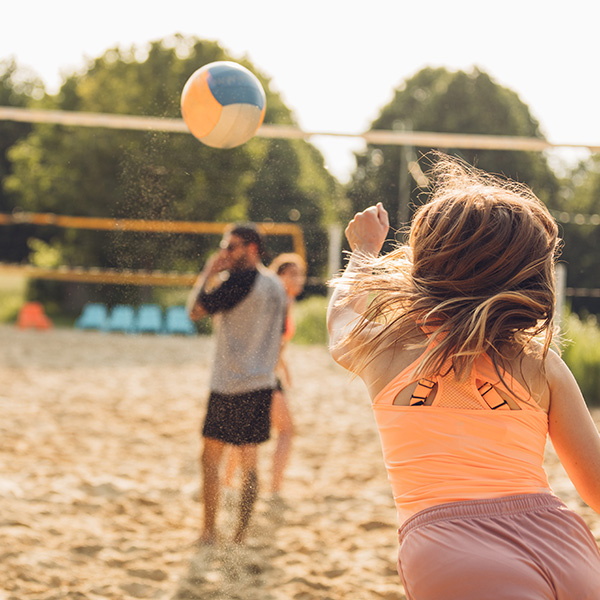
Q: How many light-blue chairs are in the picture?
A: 4